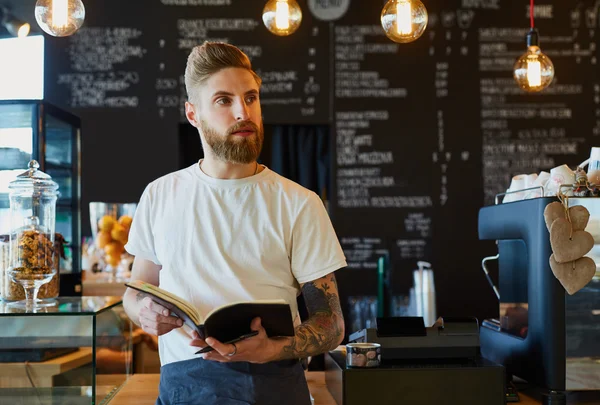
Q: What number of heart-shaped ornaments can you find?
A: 3